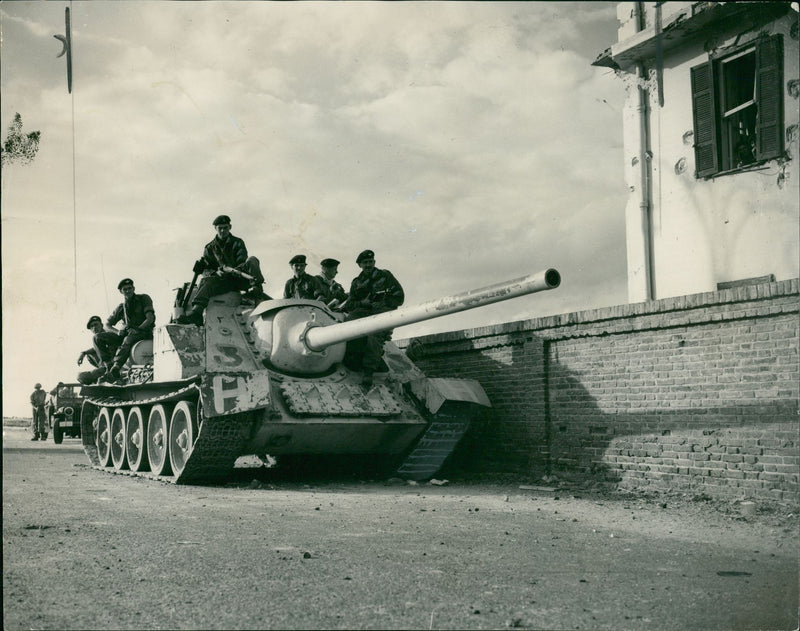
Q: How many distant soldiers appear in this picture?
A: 1